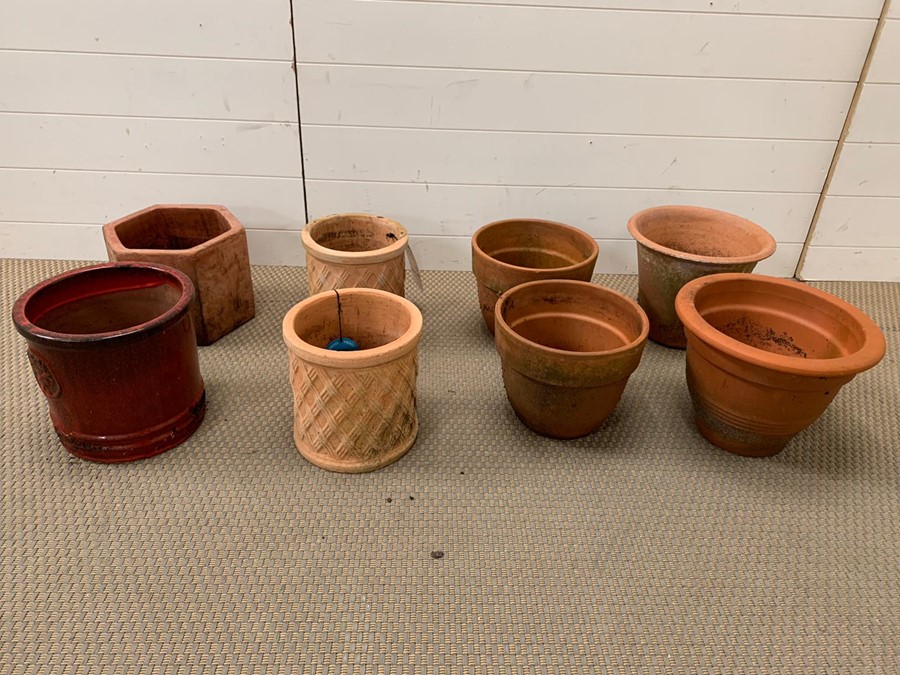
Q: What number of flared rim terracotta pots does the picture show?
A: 2